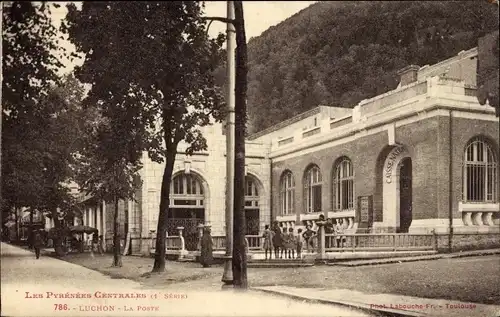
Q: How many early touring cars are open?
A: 0